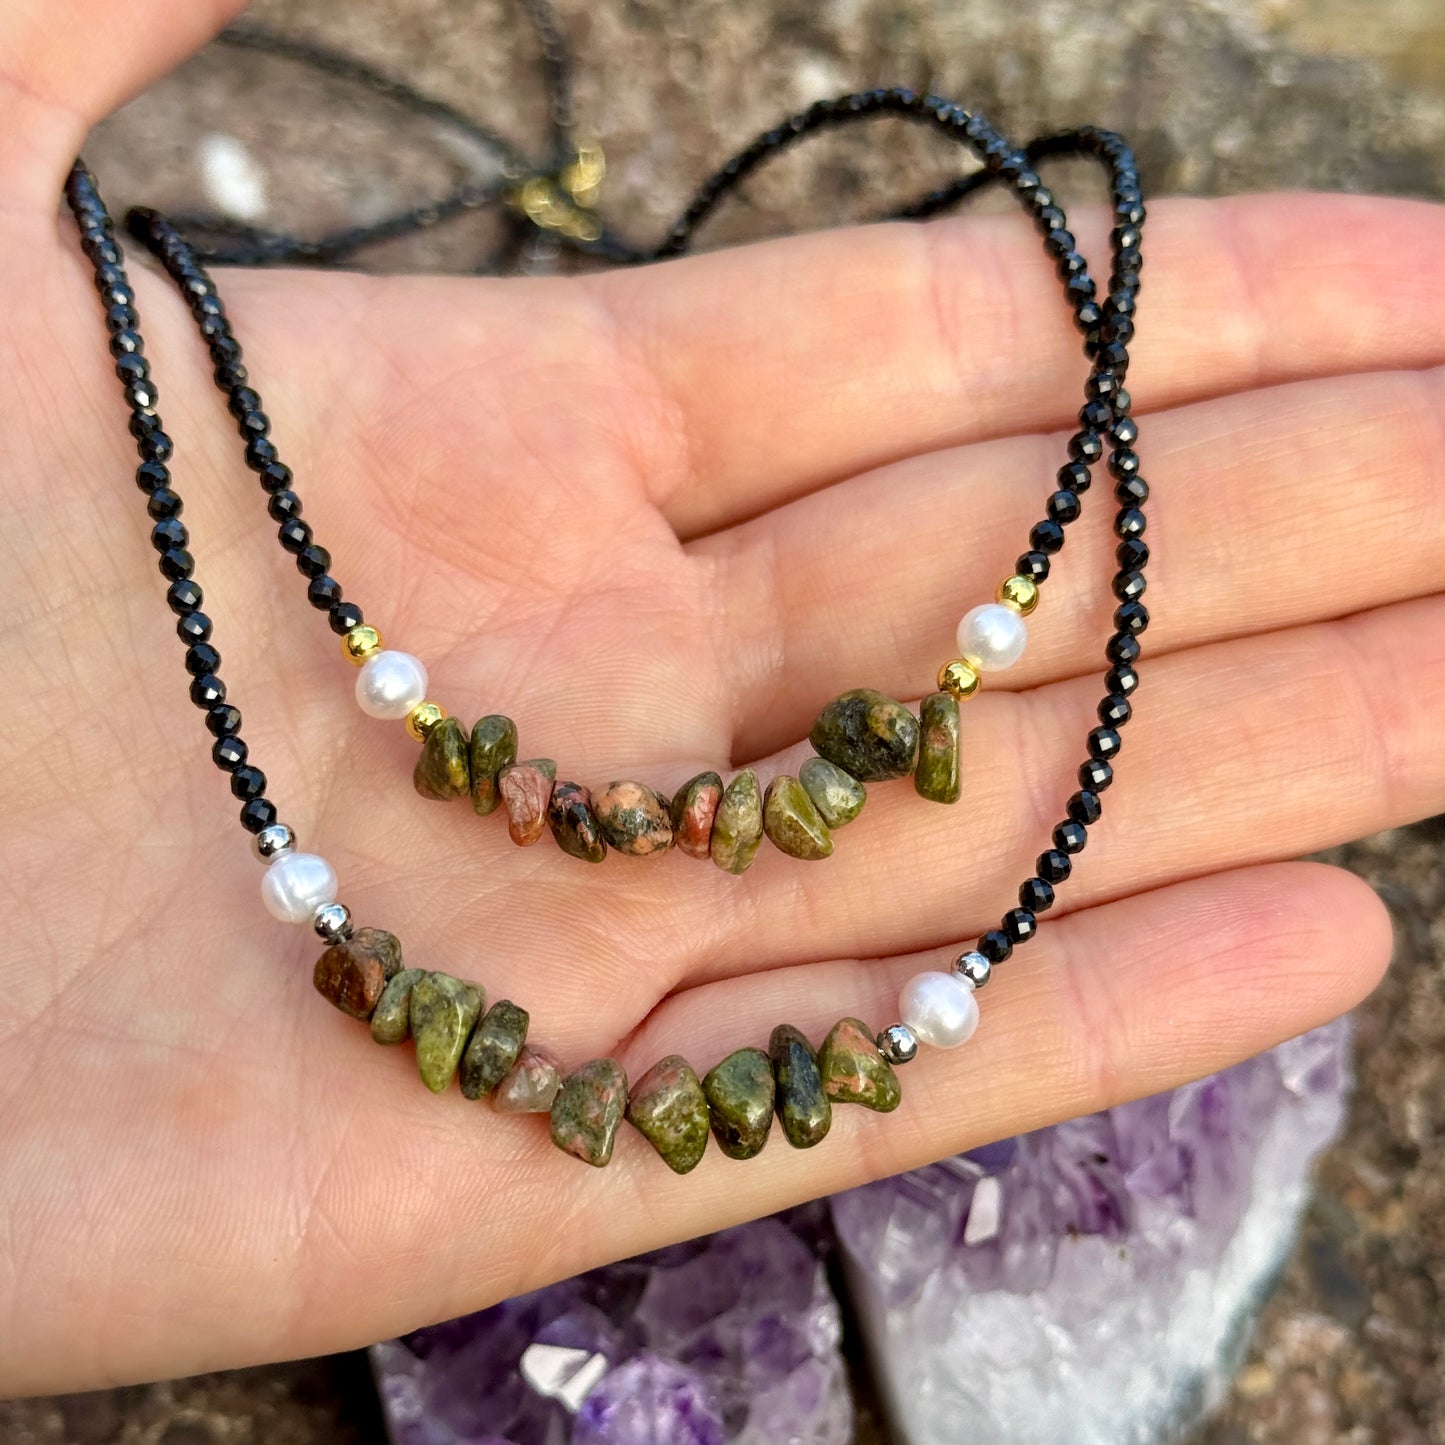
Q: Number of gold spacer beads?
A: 4